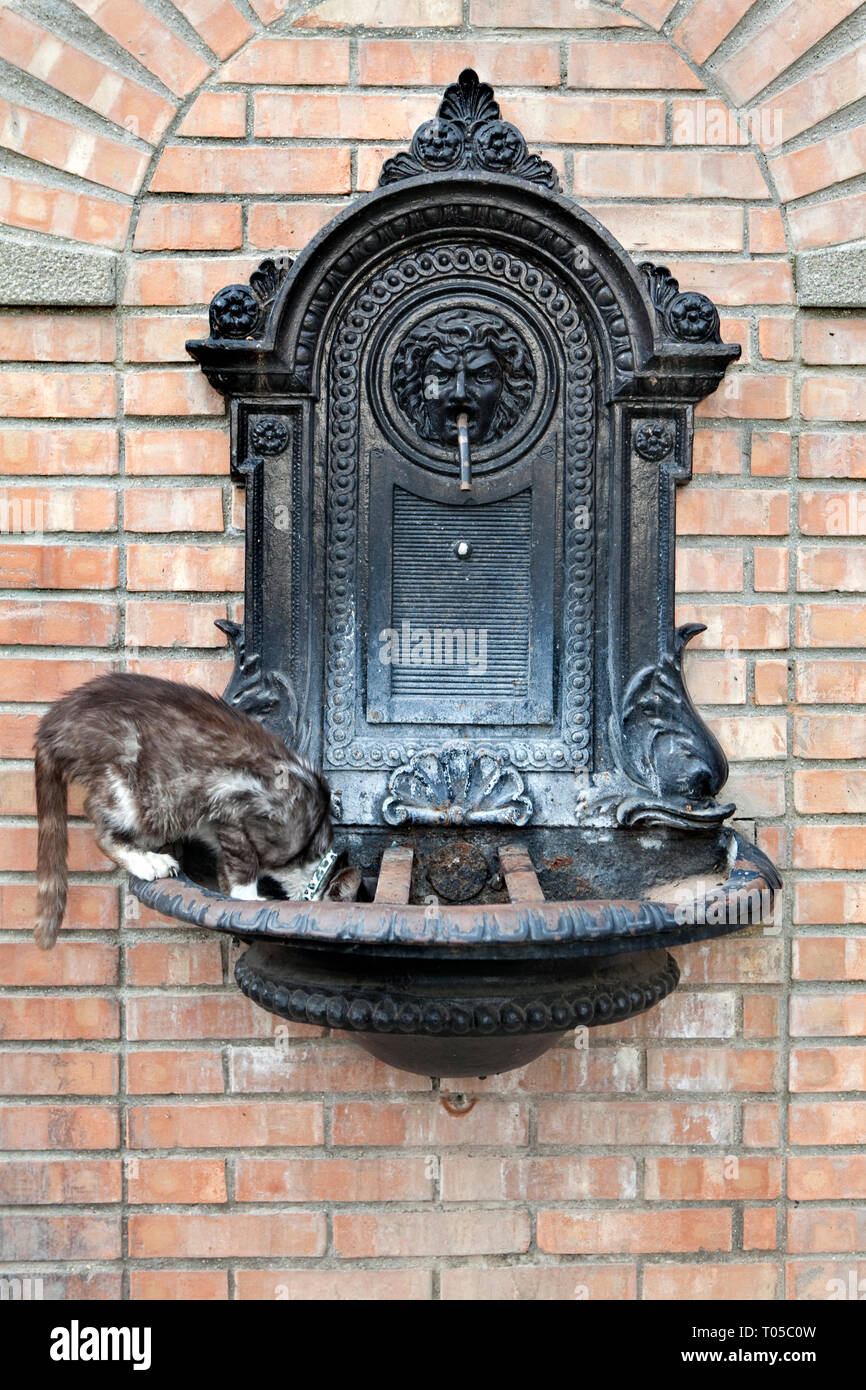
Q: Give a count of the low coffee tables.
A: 0